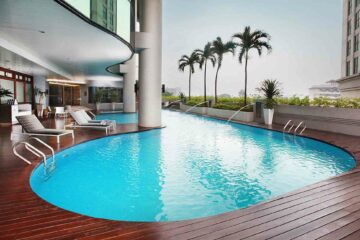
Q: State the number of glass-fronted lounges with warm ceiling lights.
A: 1